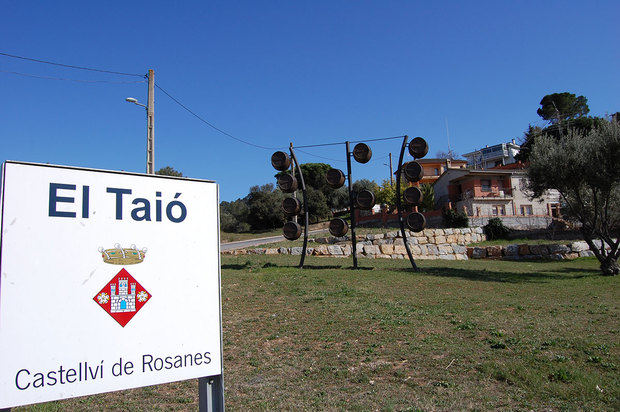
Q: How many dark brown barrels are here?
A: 12